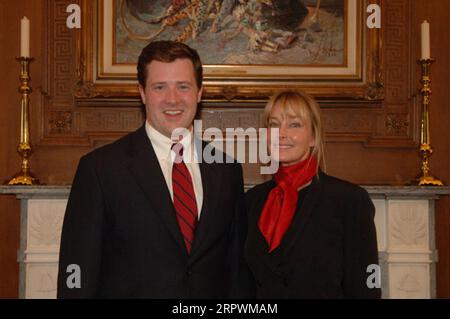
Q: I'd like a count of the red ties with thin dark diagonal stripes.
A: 1